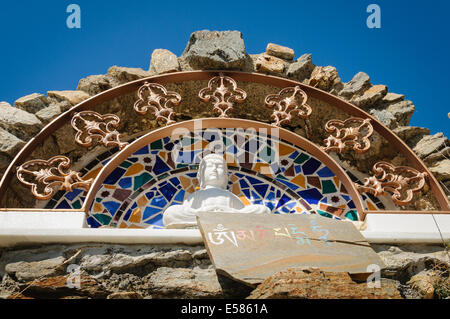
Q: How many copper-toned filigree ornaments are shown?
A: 7